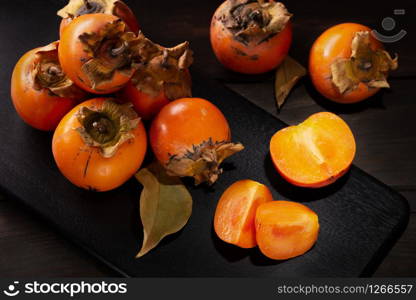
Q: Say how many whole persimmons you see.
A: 8